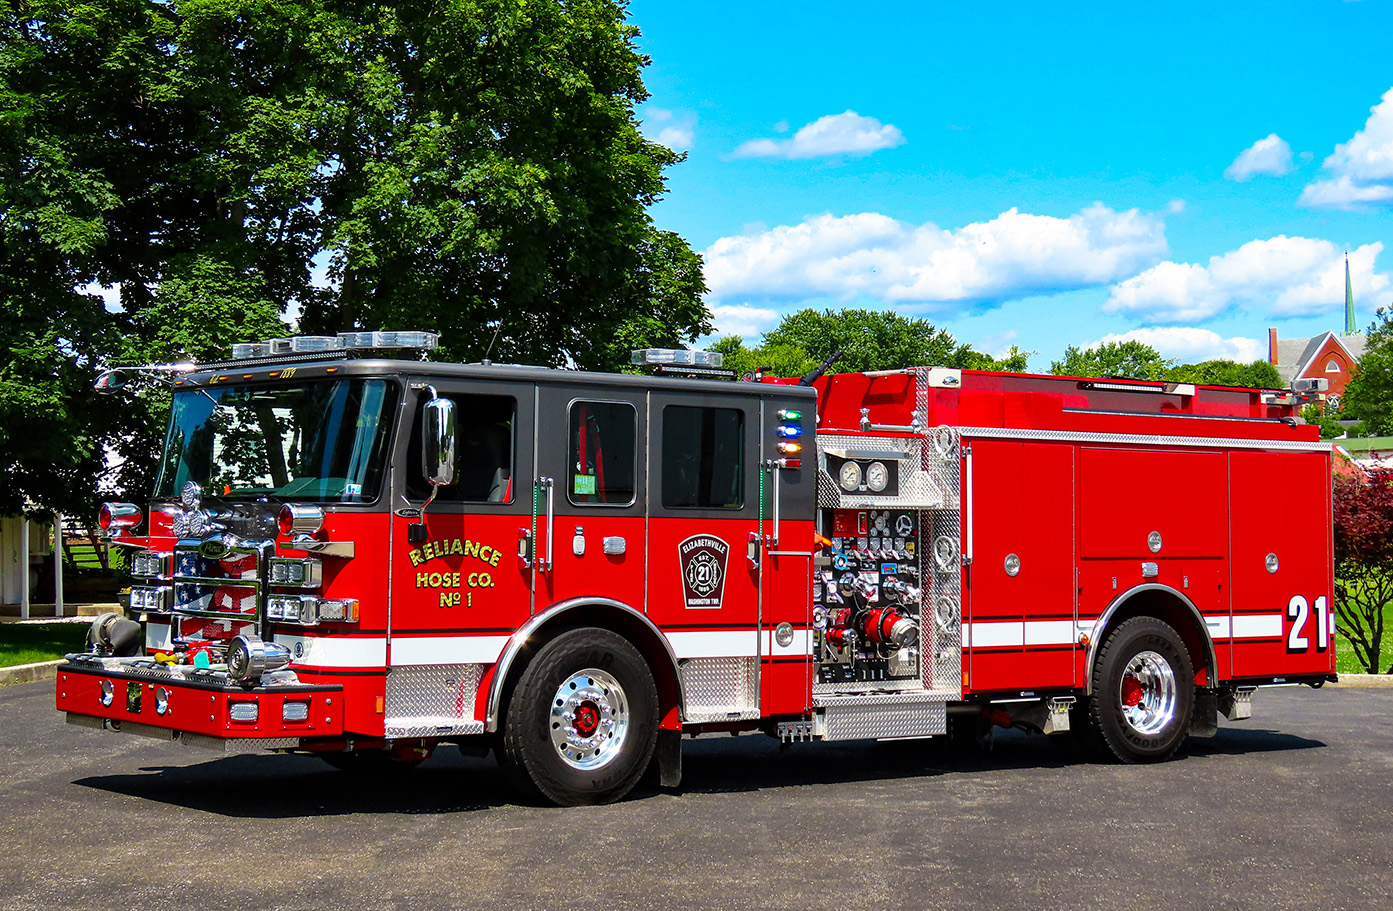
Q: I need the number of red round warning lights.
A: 2